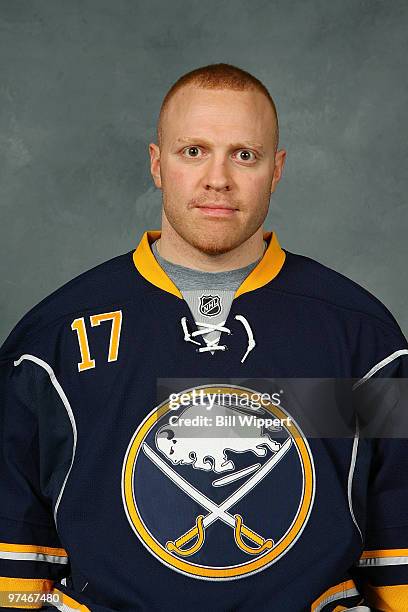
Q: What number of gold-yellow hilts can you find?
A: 2